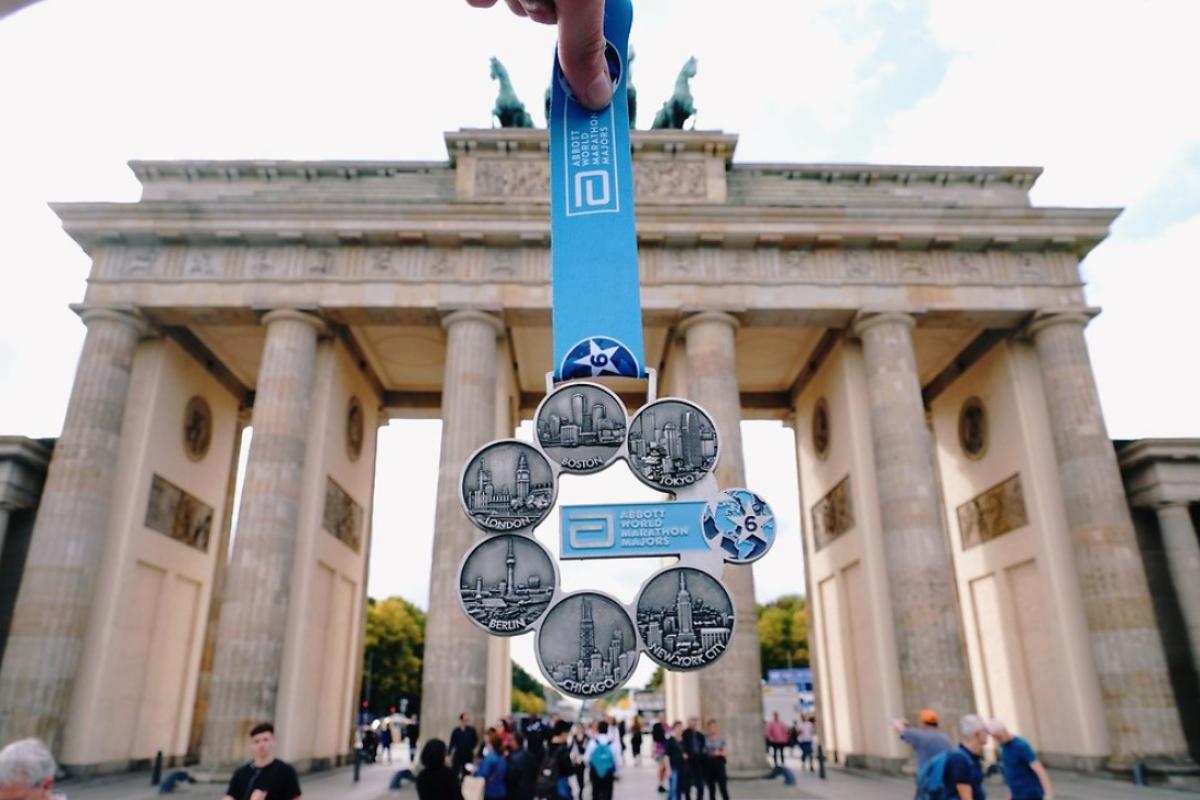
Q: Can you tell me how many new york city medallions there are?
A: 1